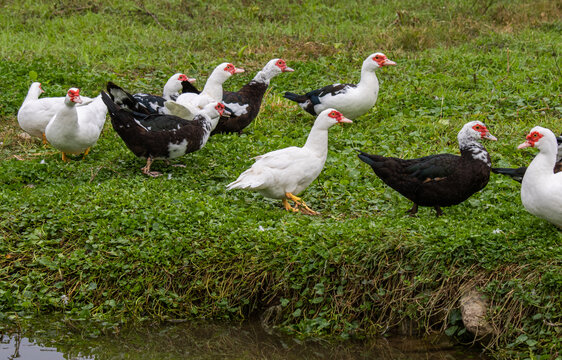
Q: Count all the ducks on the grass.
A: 11